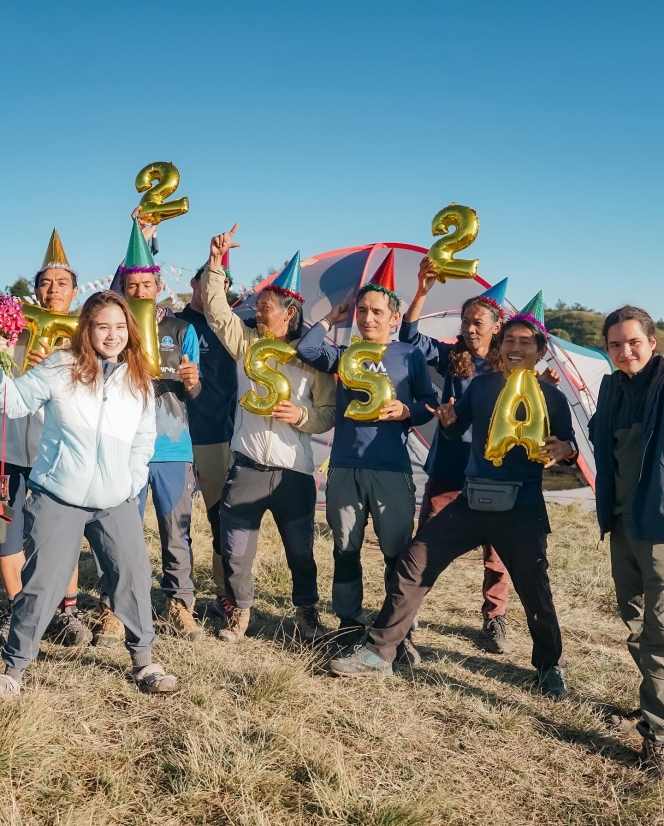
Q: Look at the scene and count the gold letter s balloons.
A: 2